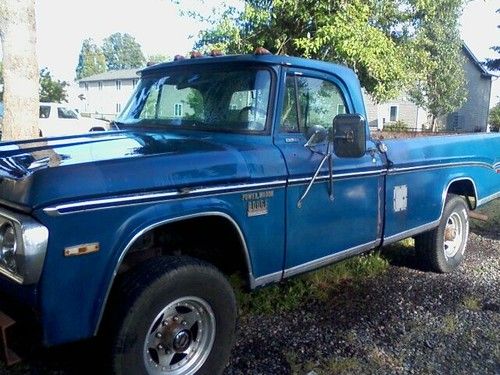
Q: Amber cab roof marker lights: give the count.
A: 5